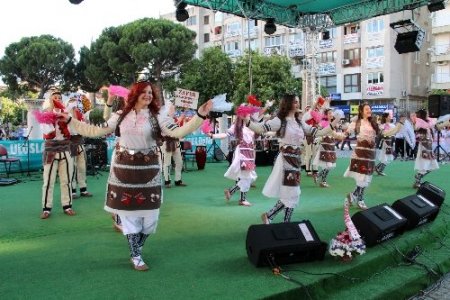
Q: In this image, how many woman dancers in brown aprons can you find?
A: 6